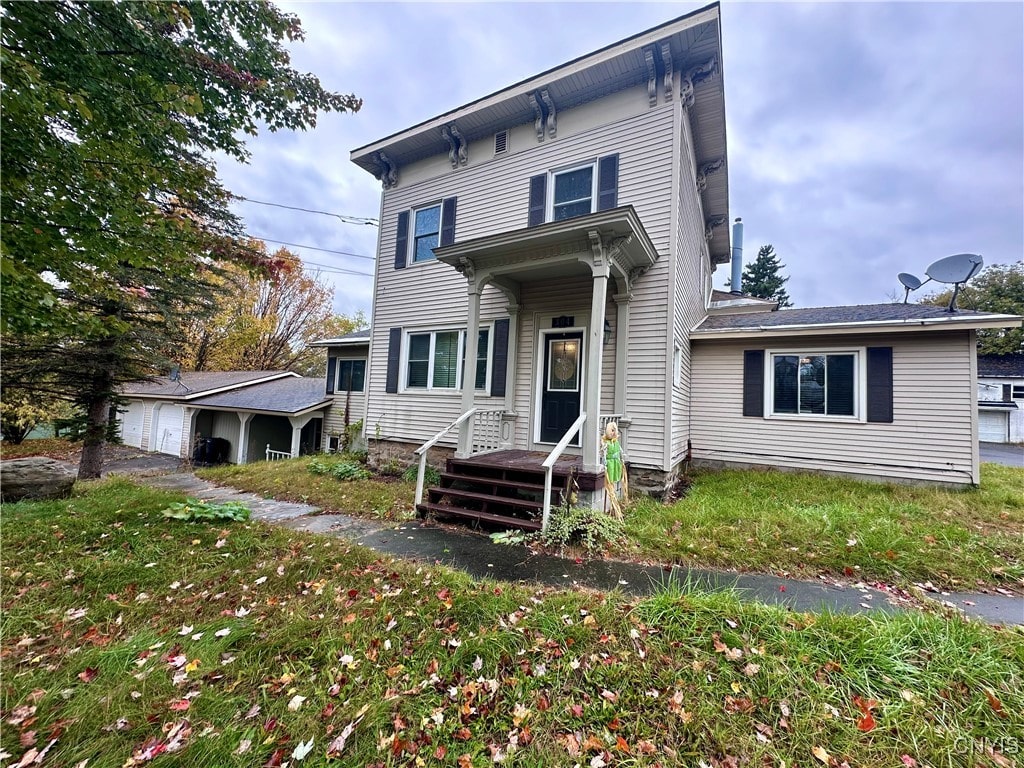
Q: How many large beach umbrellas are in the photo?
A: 0